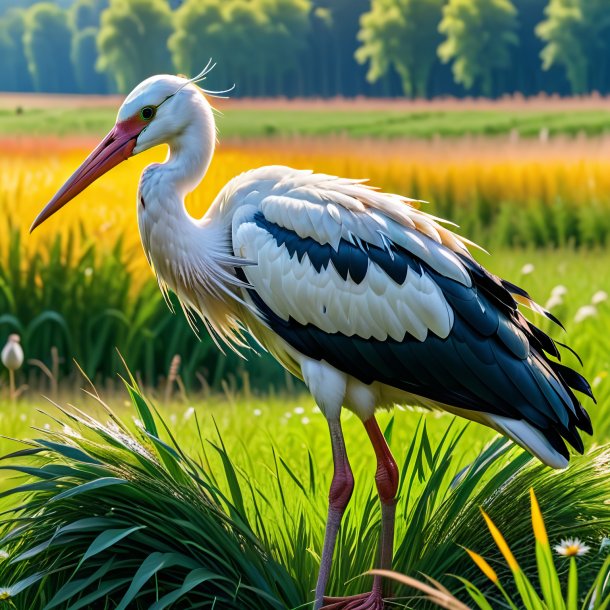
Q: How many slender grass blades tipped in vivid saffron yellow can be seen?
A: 3